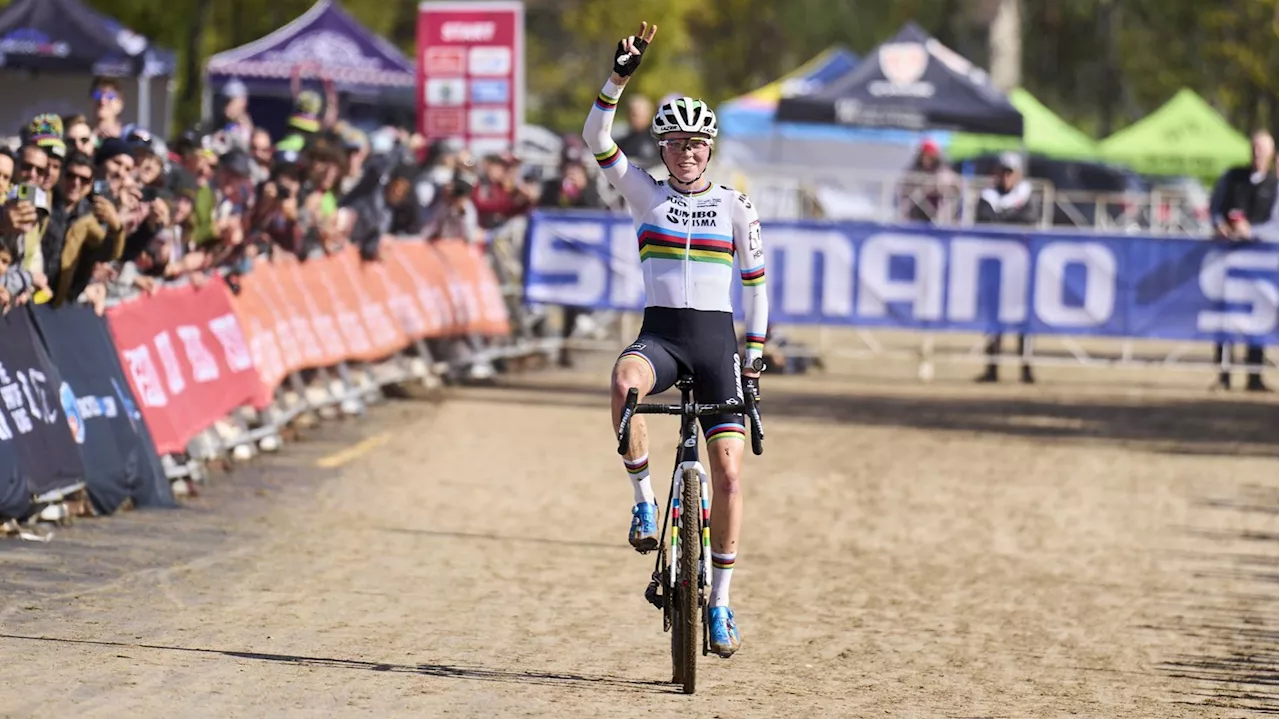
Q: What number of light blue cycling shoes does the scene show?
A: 2